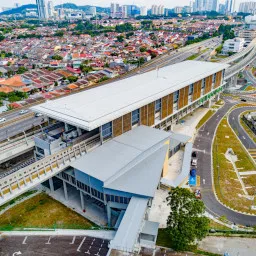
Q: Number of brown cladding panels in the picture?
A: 14